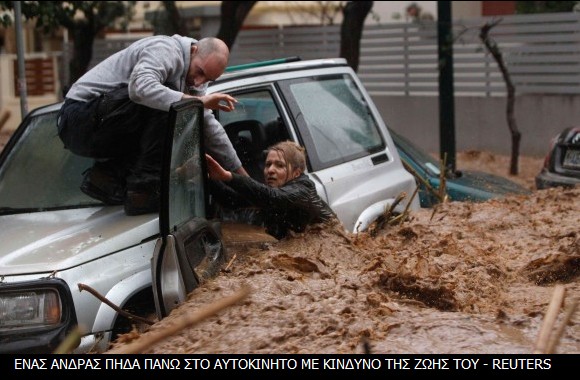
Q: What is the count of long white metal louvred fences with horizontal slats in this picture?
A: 1